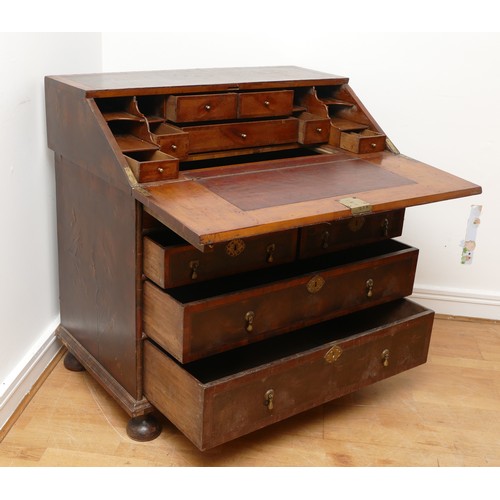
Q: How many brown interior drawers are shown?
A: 7